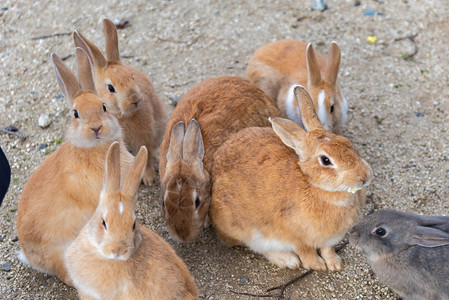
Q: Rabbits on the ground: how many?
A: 7